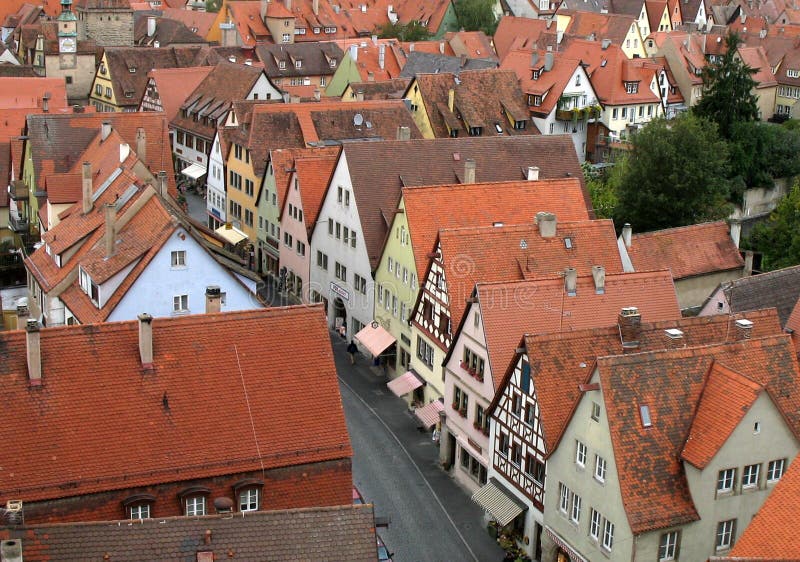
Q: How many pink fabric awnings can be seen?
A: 3